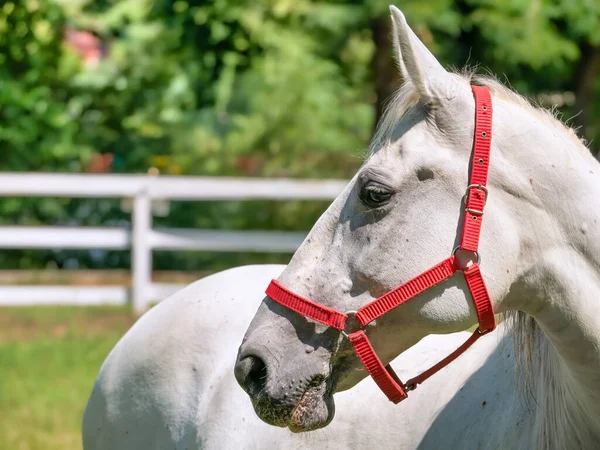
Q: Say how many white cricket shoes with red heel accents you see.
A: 0